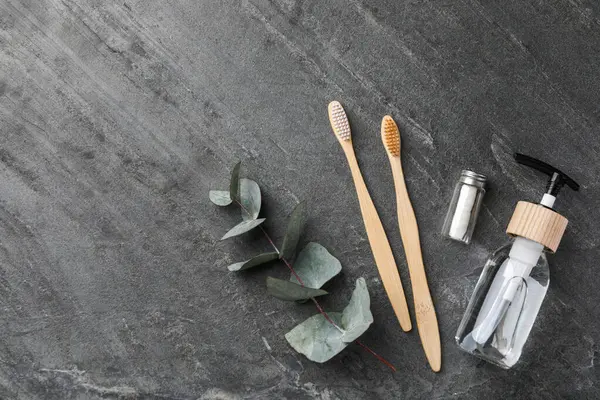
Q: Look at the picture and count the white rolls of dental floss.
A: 1